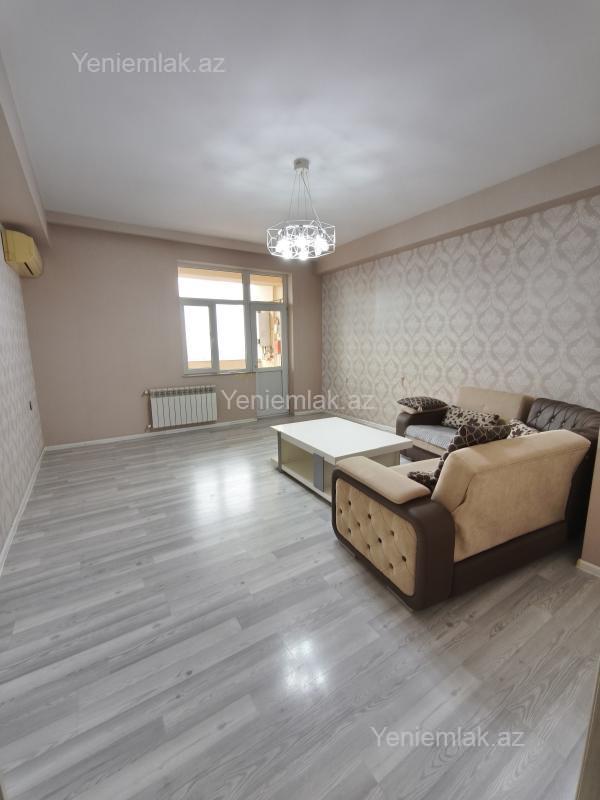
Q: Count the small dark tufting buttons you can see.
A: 10